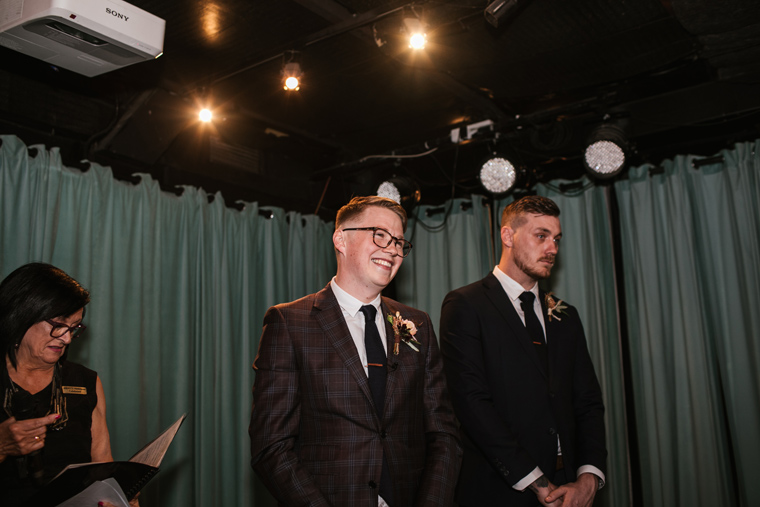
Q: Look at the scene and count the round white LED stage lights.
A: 3